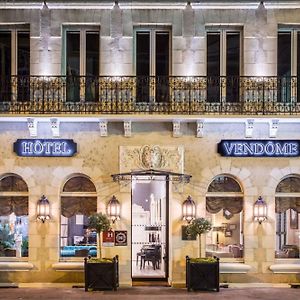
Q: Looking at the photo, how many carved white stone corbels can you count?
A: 8